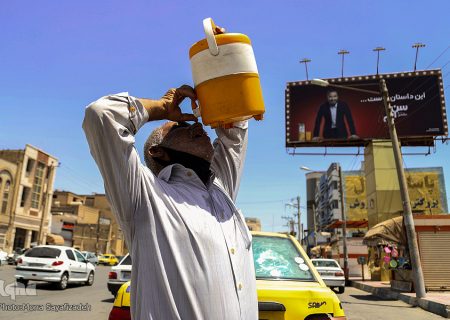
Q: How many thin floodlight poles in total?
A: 4